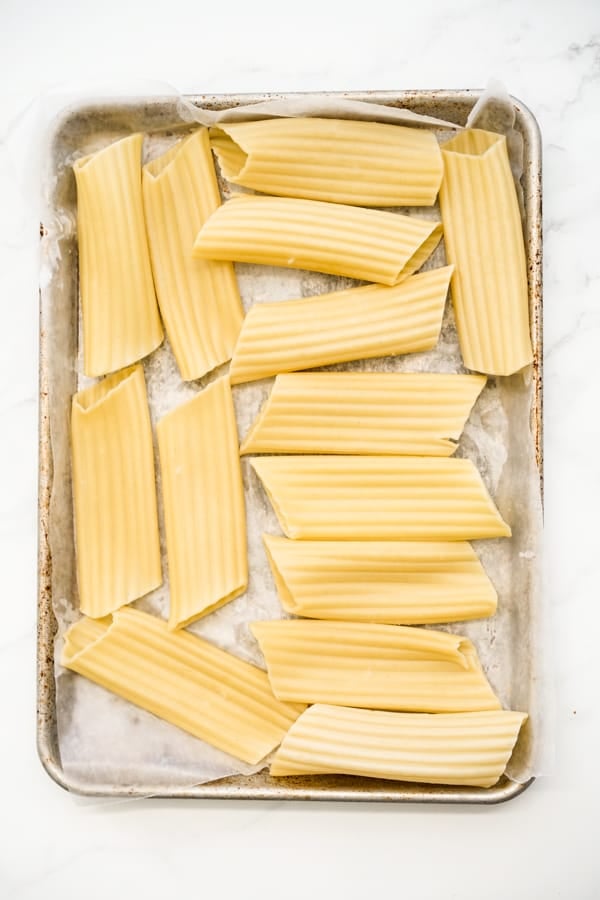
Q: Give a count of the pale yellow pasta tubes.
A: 14